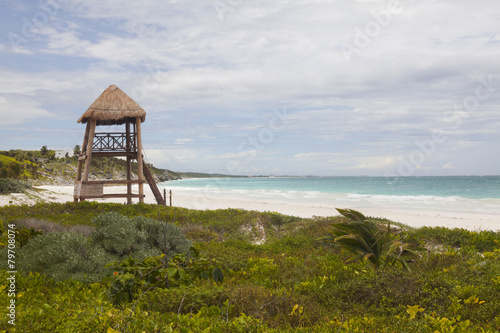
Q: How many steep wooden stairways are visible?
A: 1